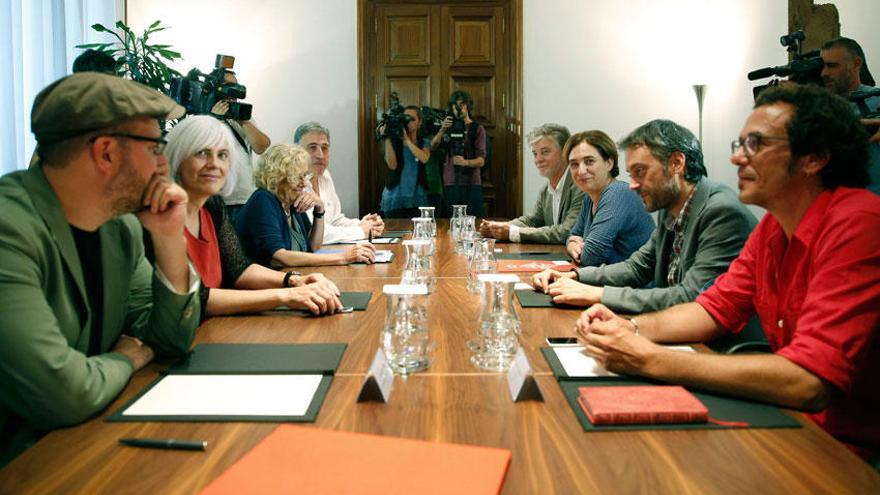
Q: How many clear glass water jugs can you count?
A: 8